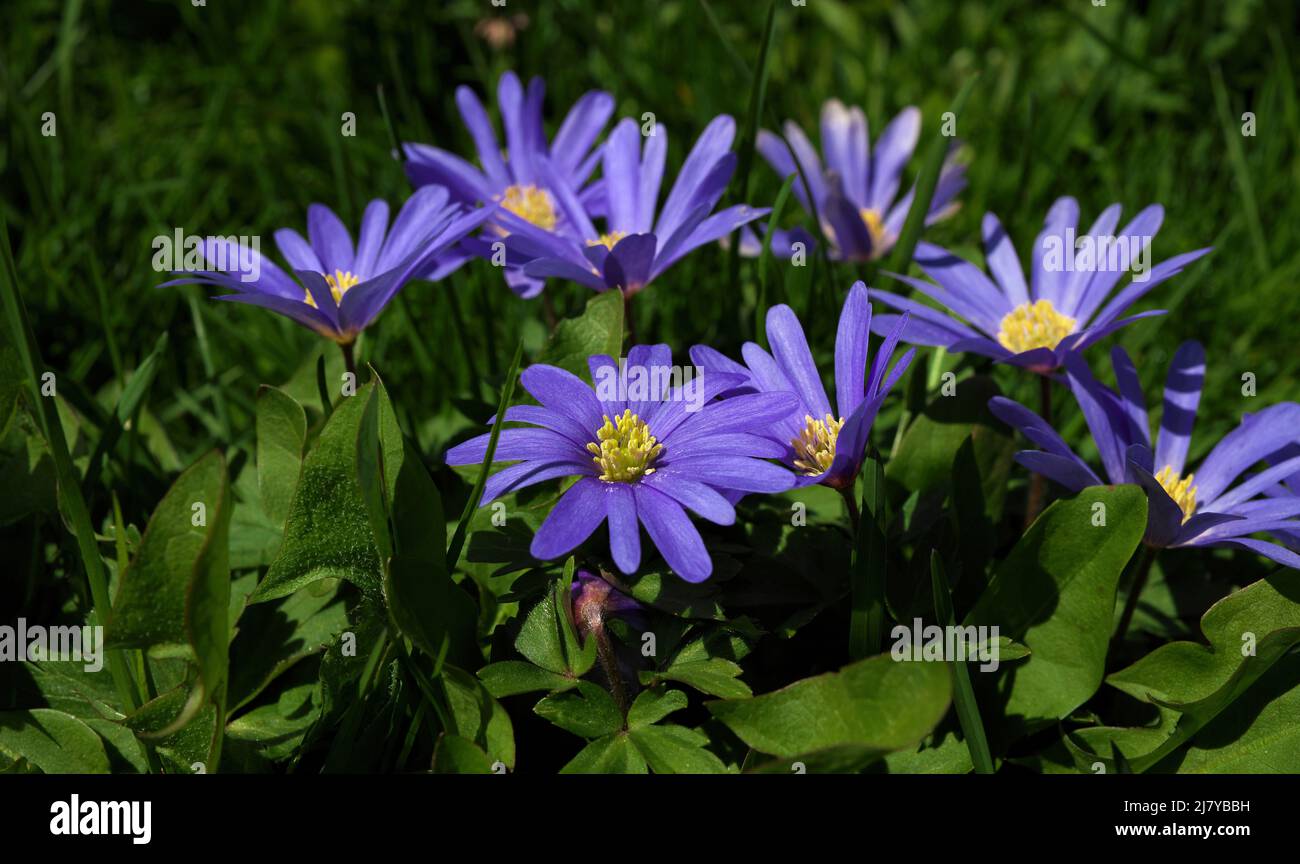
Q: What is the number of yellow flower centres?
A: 8